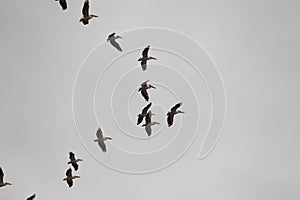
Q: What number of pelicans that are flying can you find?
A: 13